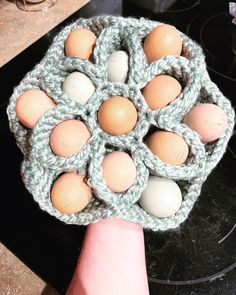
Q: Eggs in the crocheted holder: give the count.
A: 13